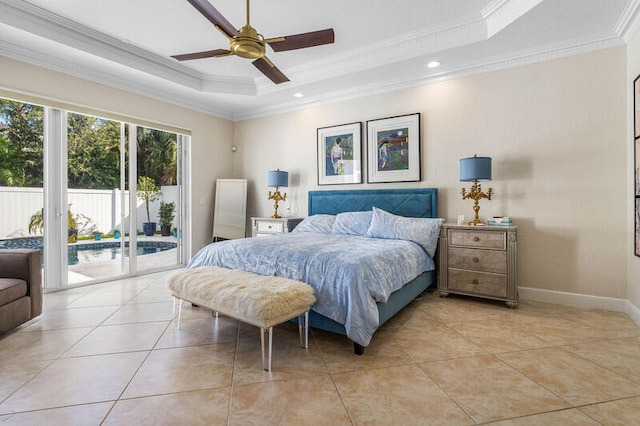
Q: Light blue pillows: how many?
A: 3